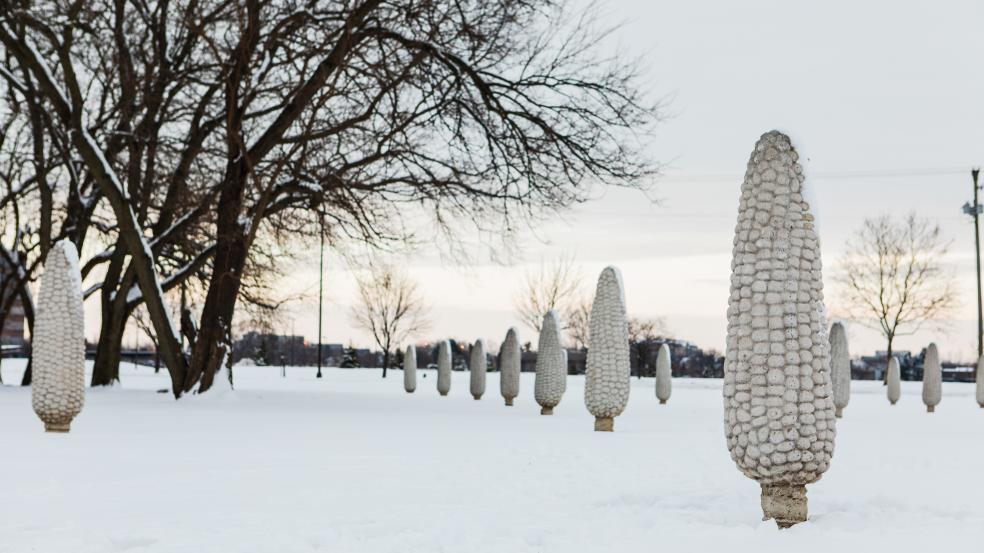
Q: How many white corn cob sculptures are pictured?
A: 14